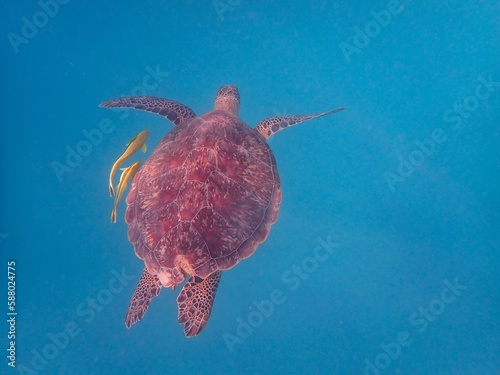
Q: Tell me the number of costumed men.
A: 0